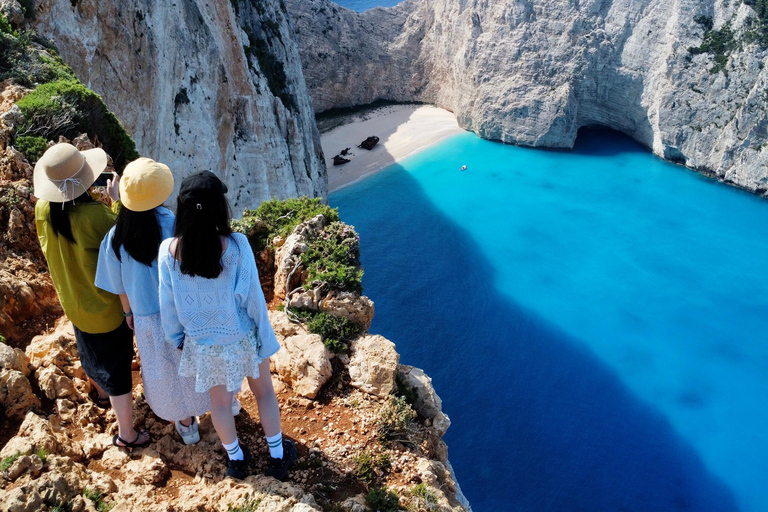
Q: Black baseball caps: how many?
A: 1